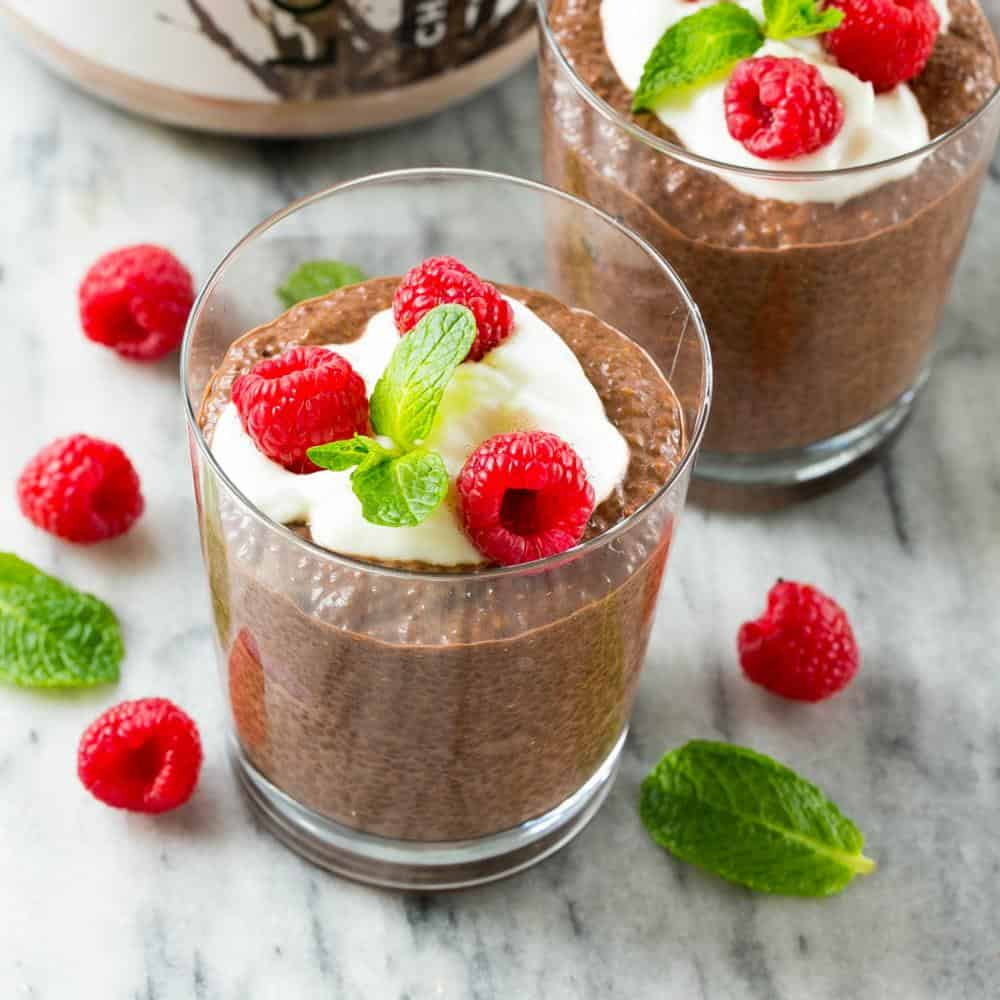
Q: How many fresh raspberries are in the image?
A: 9